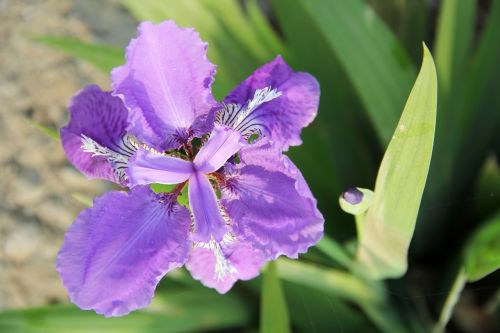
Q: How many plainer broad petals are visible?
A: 3